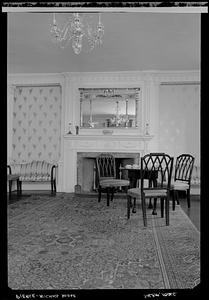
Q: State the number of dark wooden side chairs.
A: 3